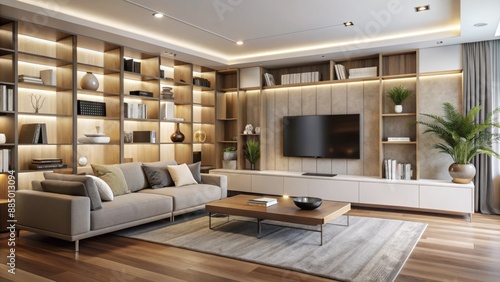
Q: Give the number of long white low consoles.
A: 1